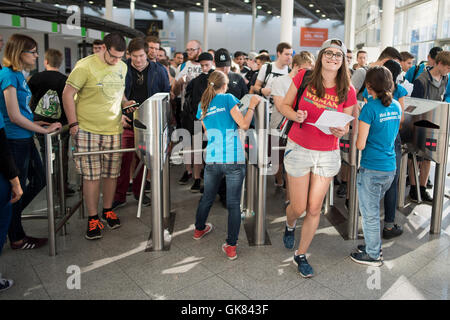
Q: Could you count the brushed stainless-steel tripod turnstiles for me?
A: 4